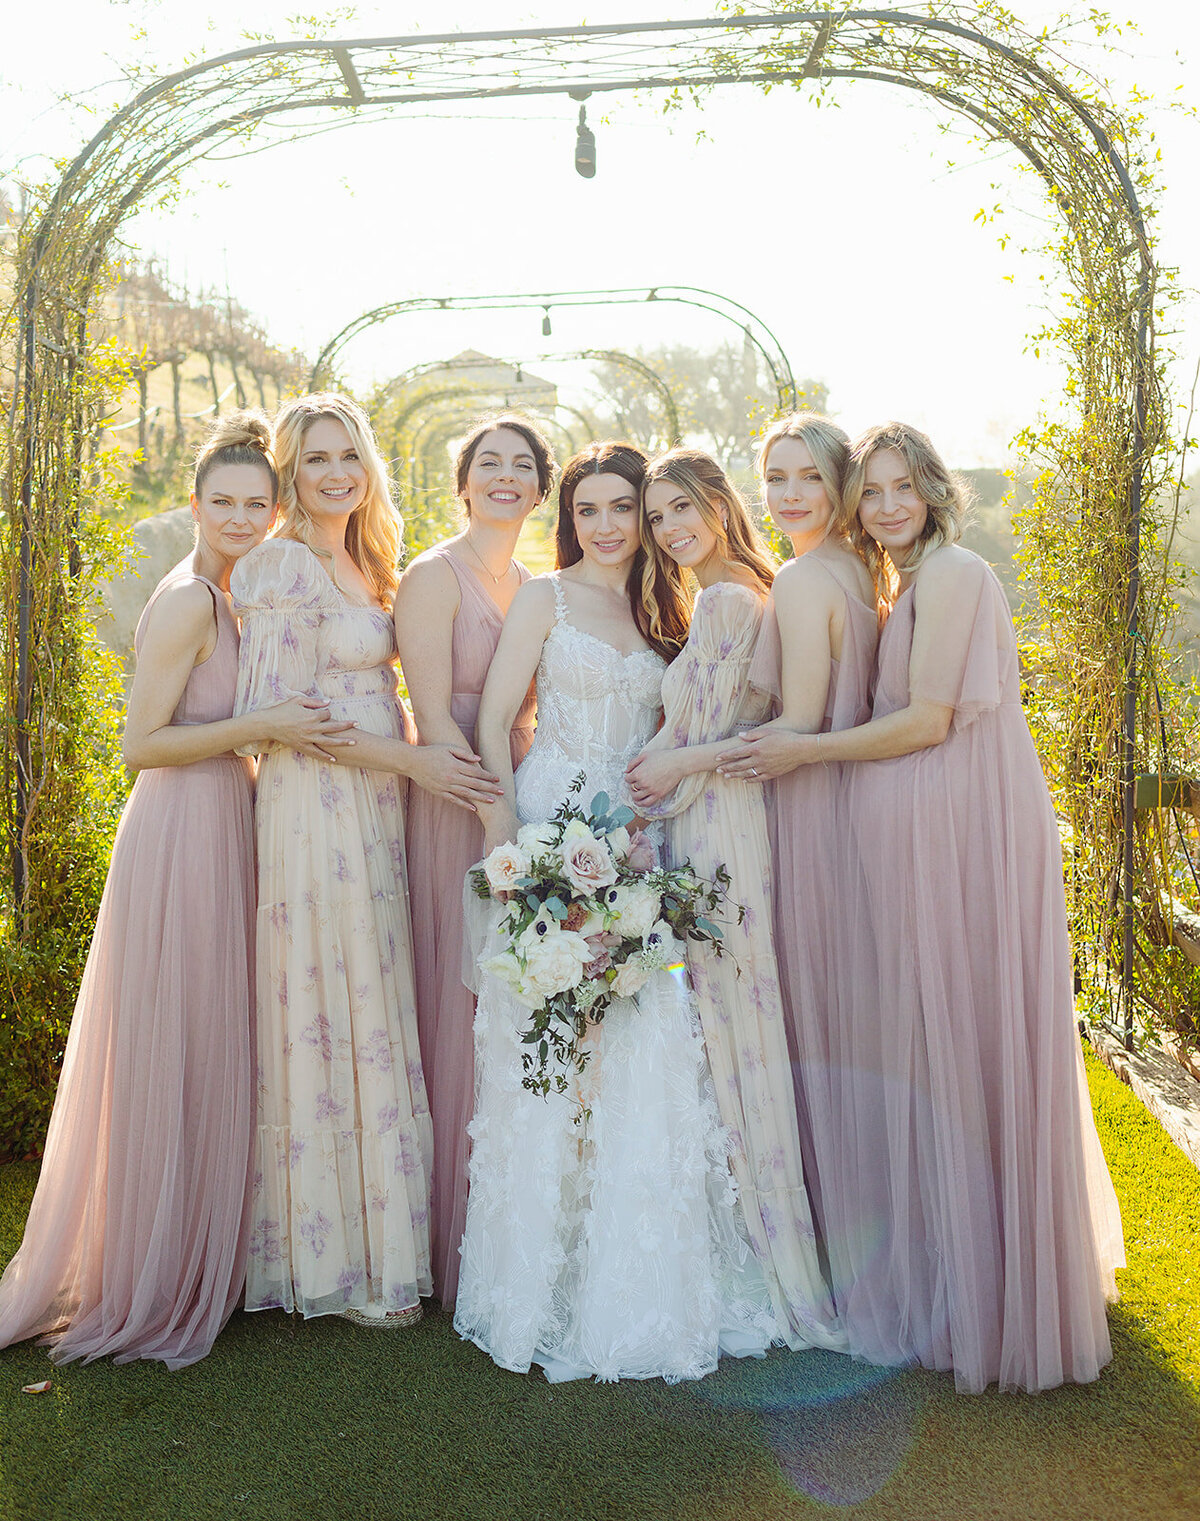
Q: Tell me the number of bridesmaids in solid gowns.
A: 4